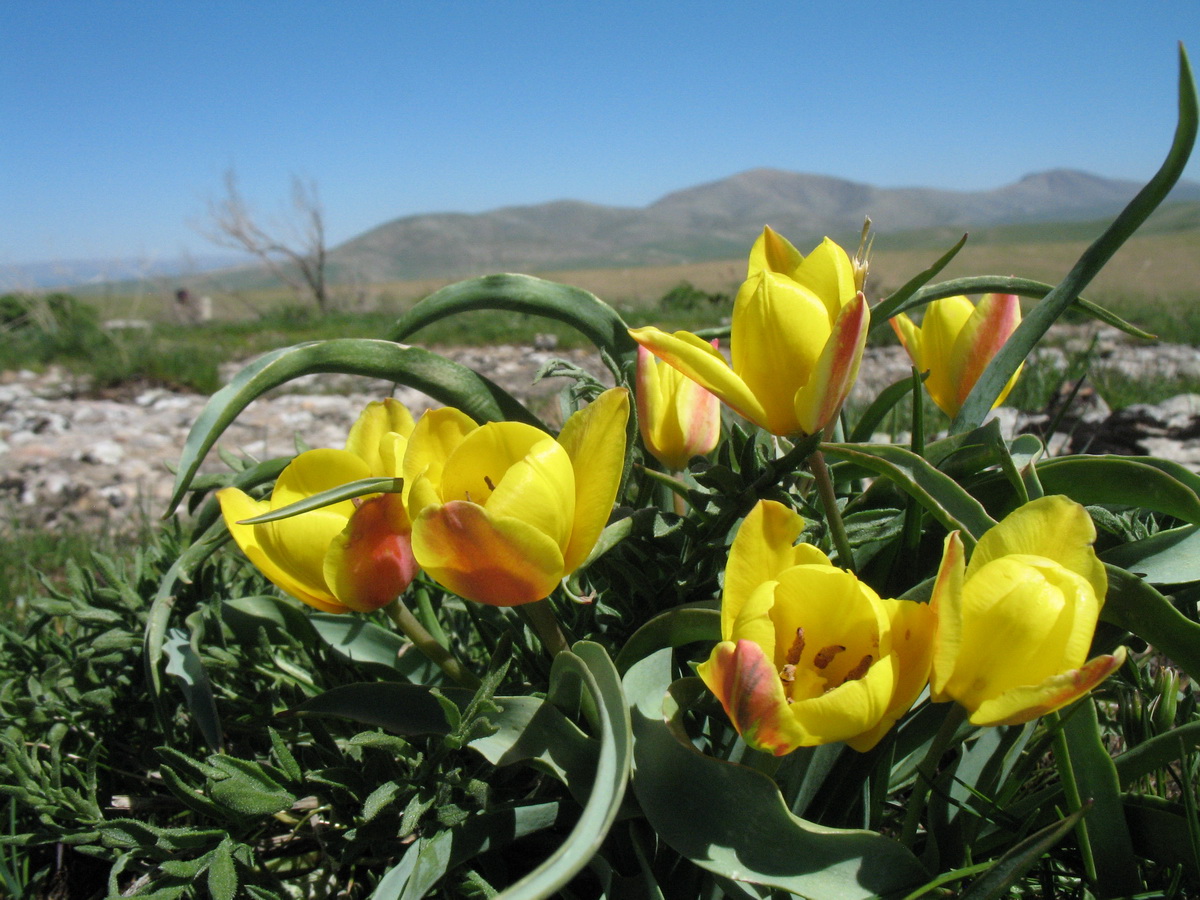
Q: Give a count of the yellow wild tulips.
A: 7